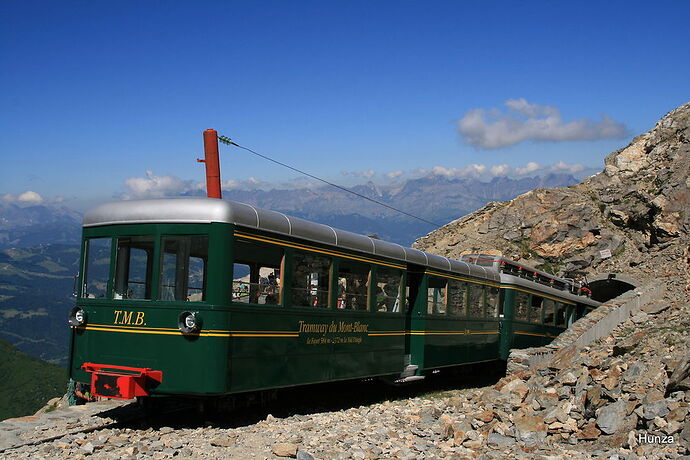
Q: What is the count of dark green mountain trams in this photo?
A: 1